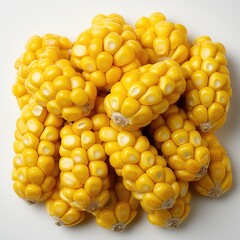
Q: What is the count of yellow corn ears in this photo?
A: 14